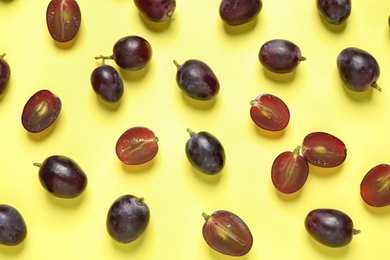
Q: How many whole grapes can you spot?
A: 14